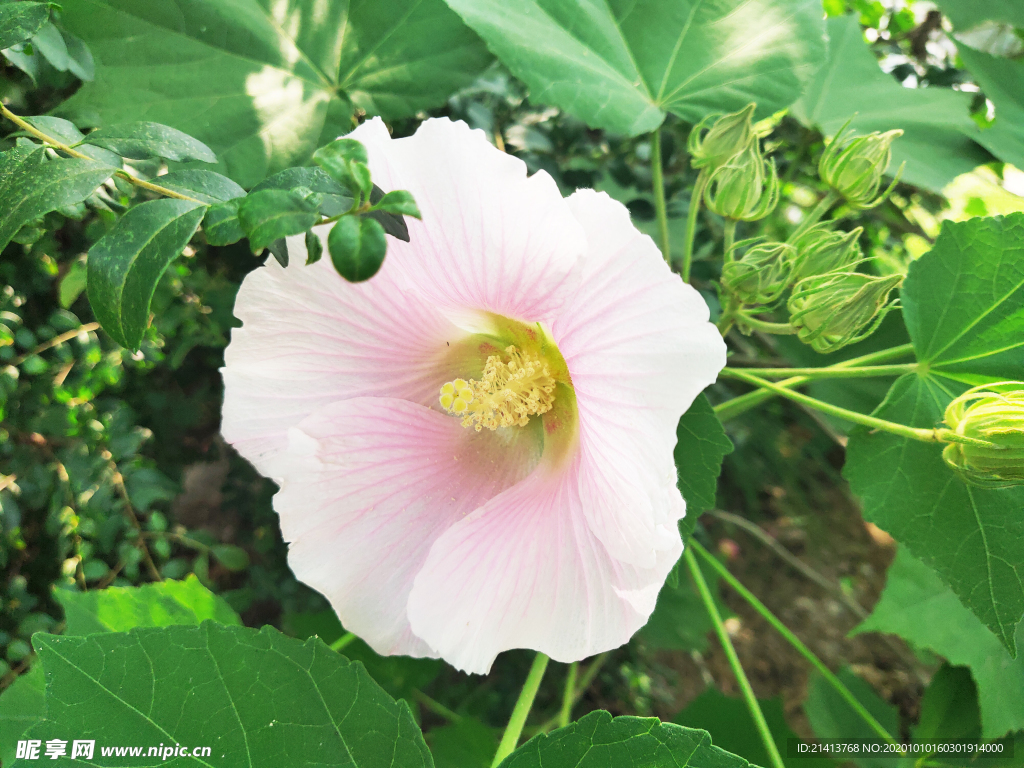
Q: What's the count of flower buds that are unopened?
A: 7